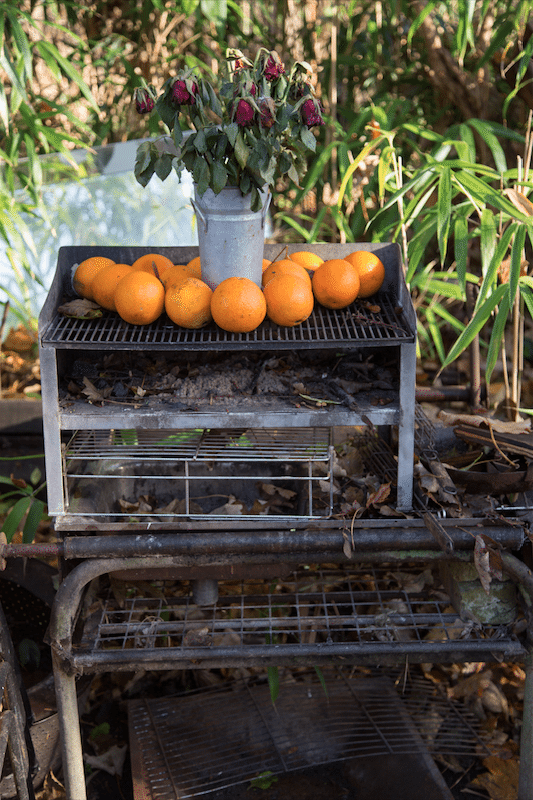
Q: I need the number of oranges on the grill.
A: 14